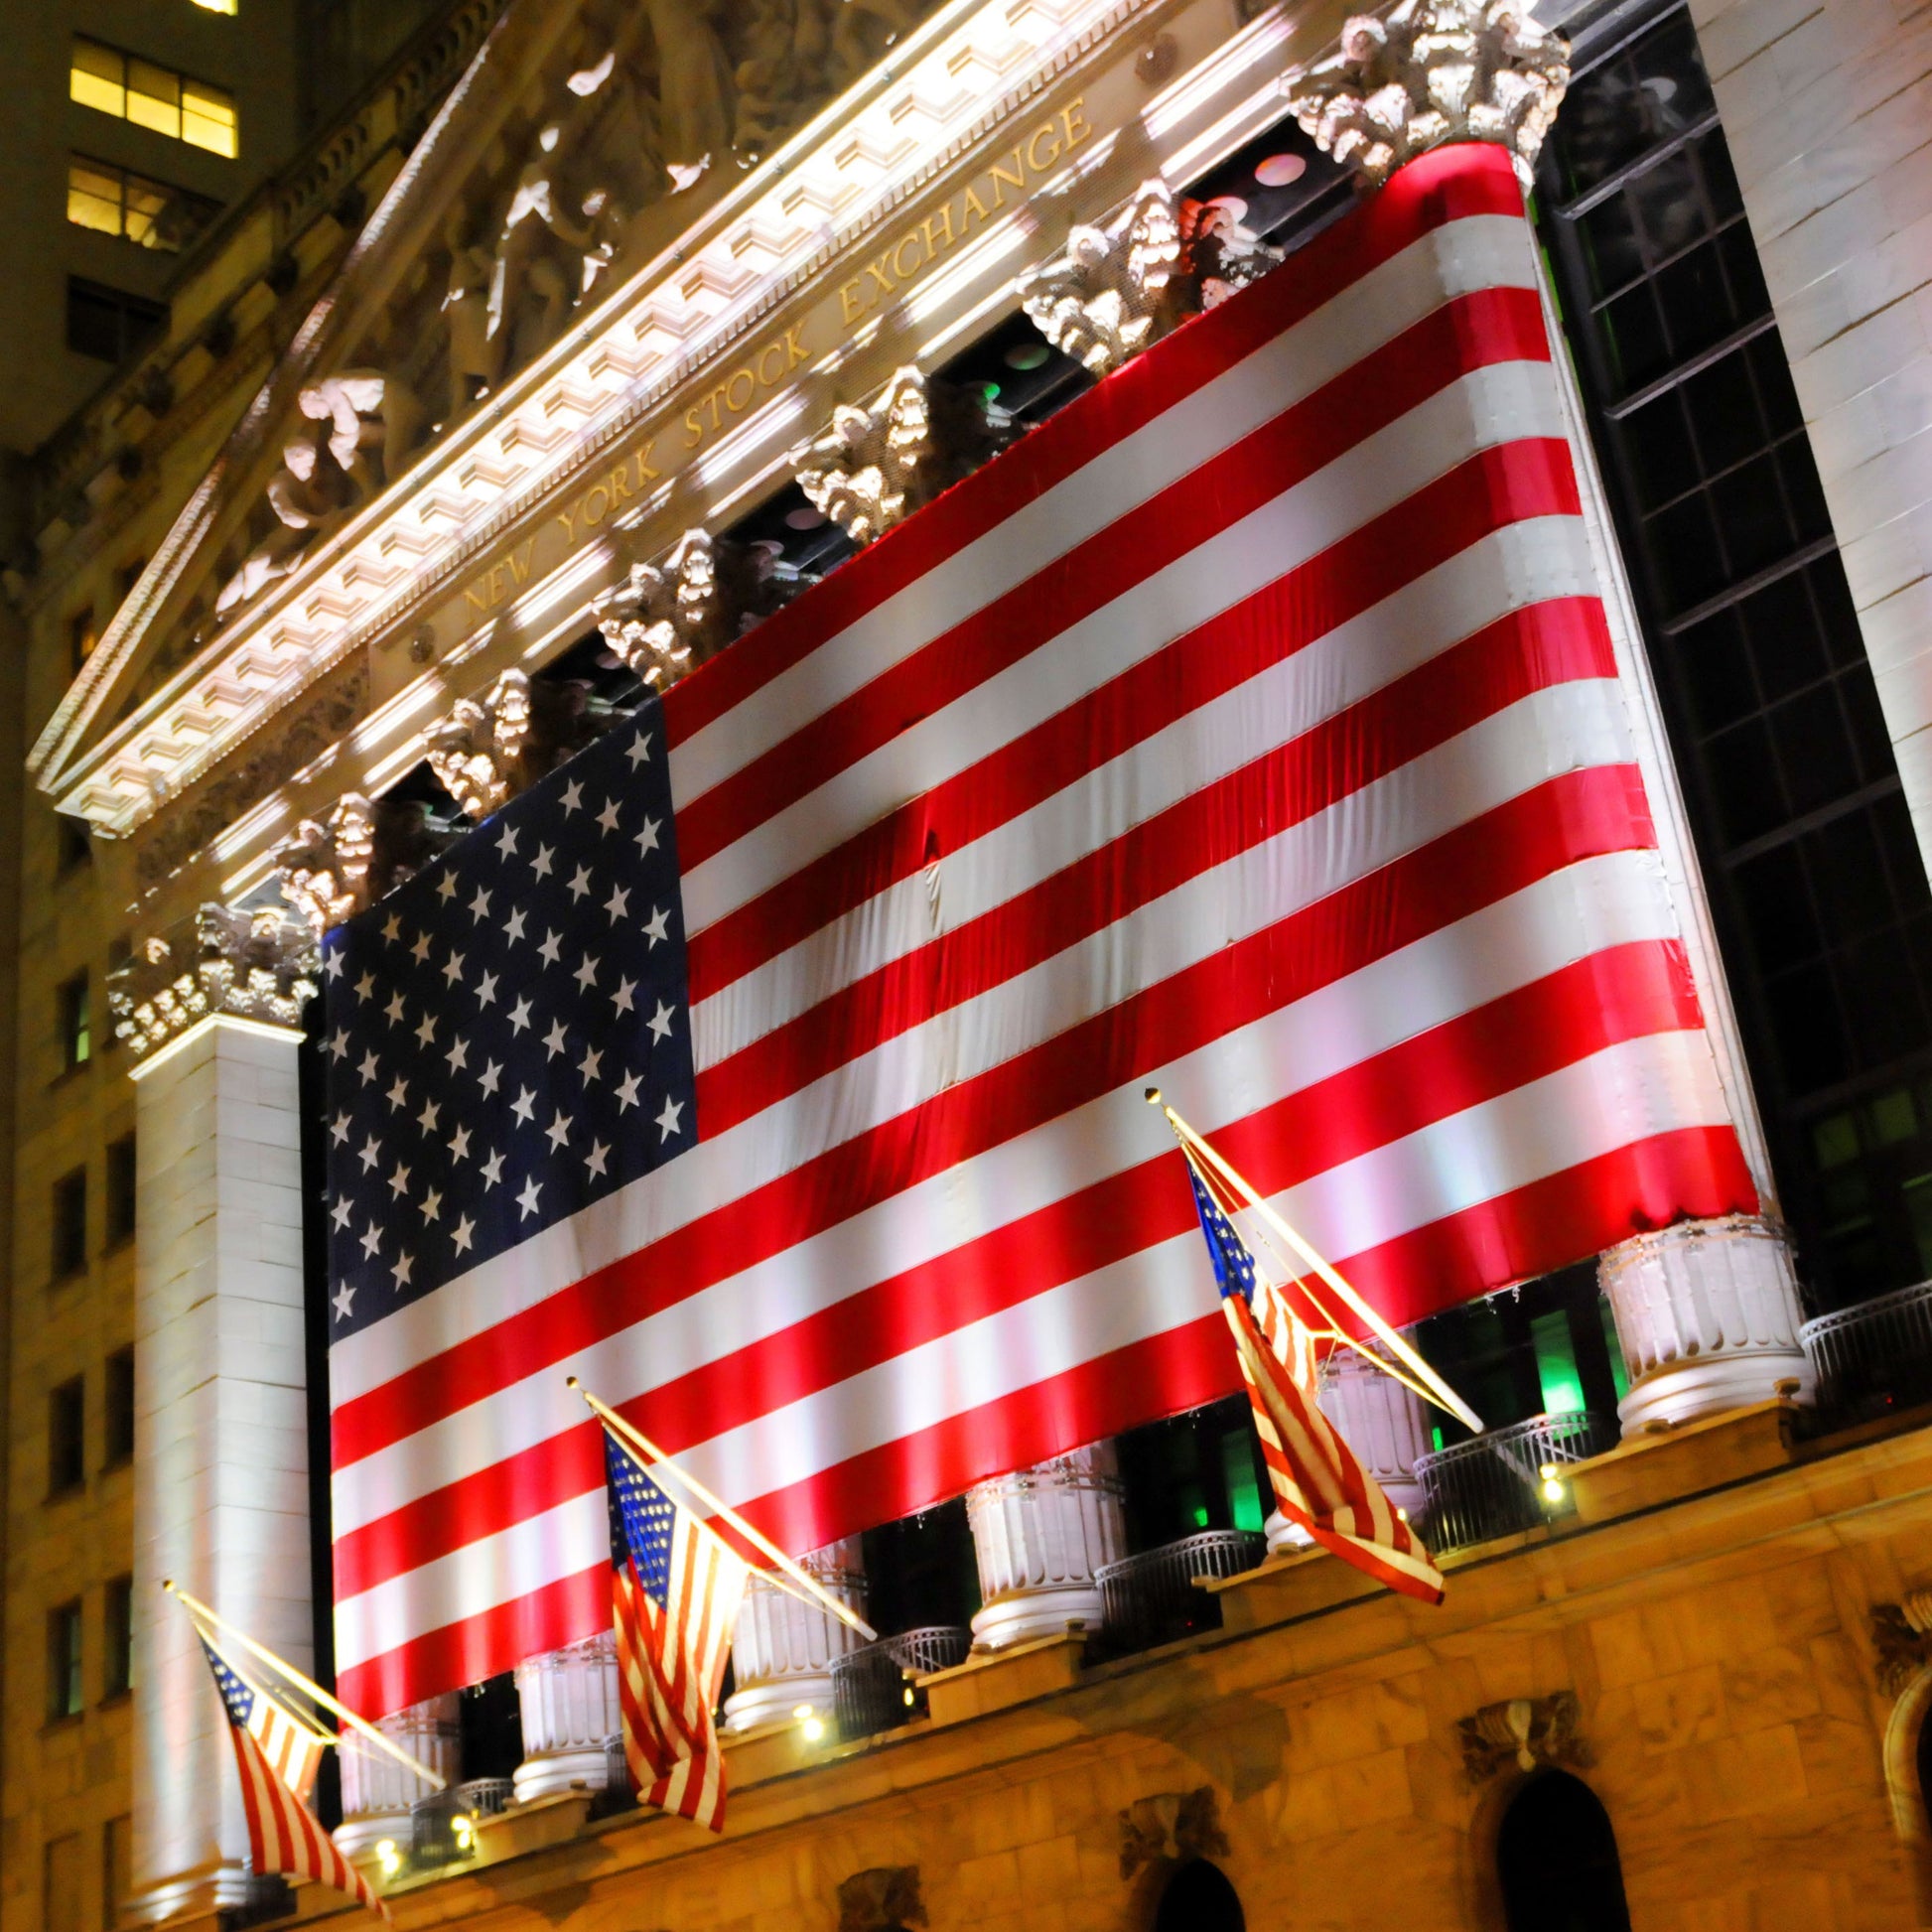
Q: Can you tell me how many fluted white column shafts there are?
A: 6